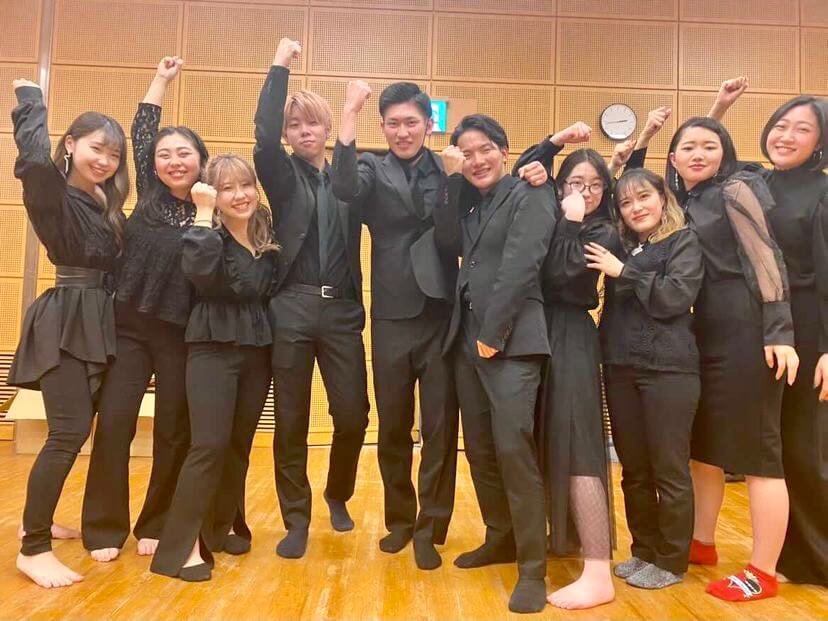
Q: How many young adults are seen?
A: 10